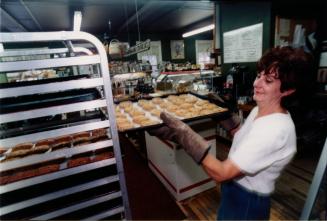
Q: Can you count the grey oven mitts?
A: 2